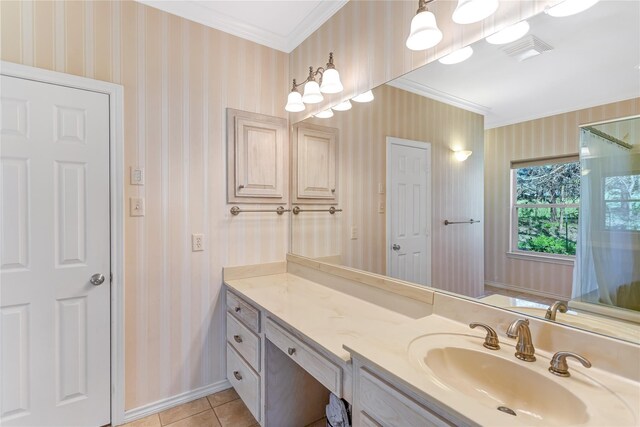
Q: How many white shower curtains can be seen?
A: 1